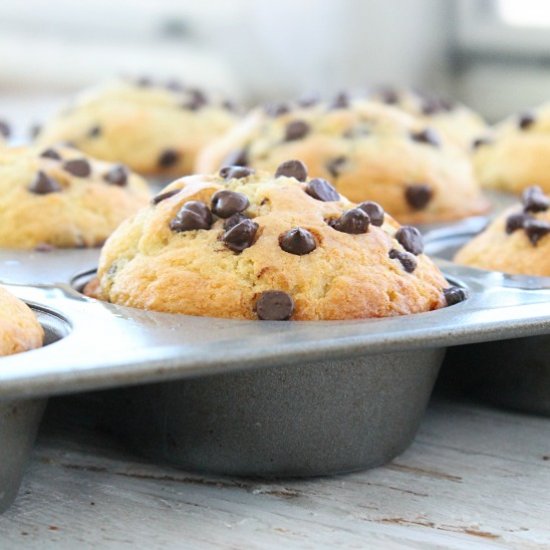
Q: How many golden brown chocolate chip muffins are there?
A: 8